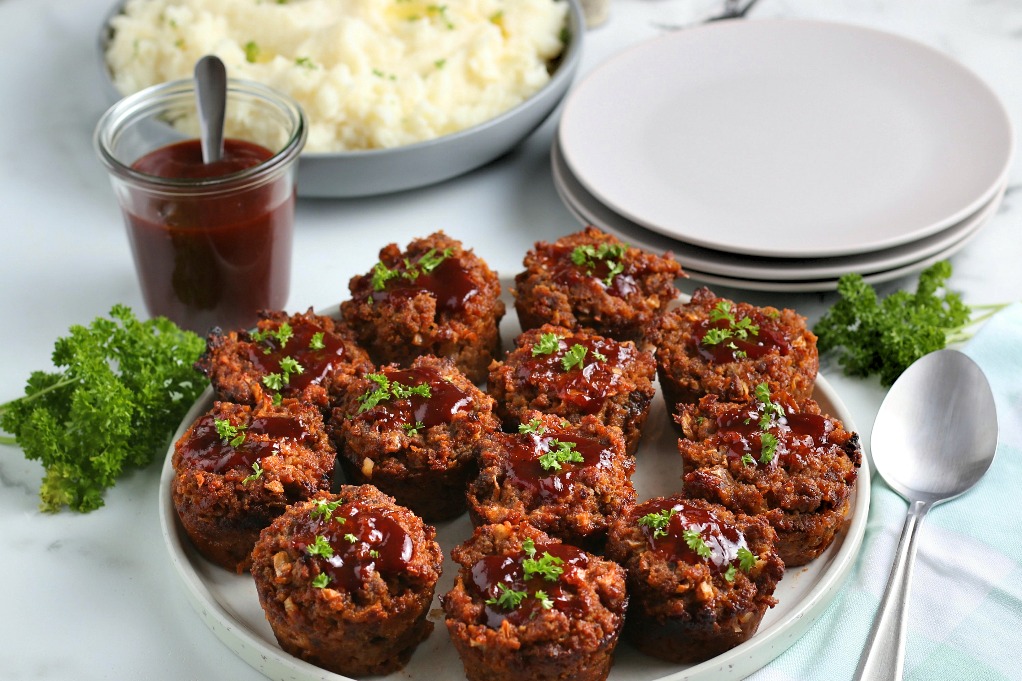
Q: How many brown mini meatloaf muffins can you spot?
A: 12